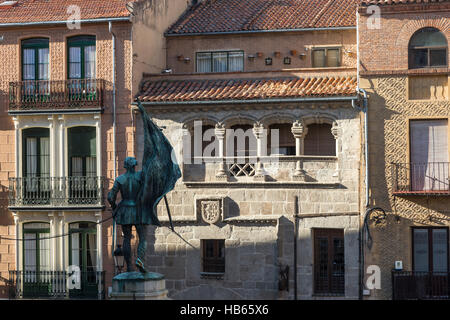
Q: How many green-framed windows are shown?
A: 6